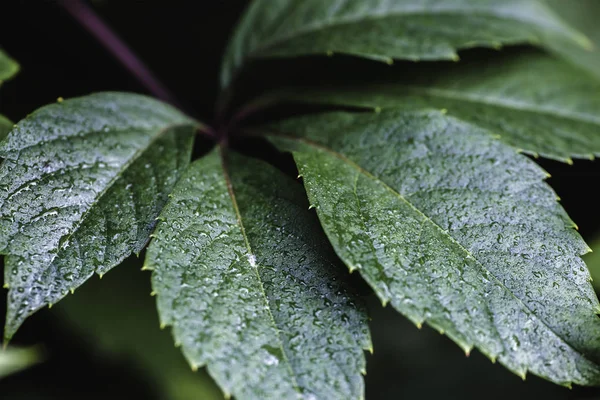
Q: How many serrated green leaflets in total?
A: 5